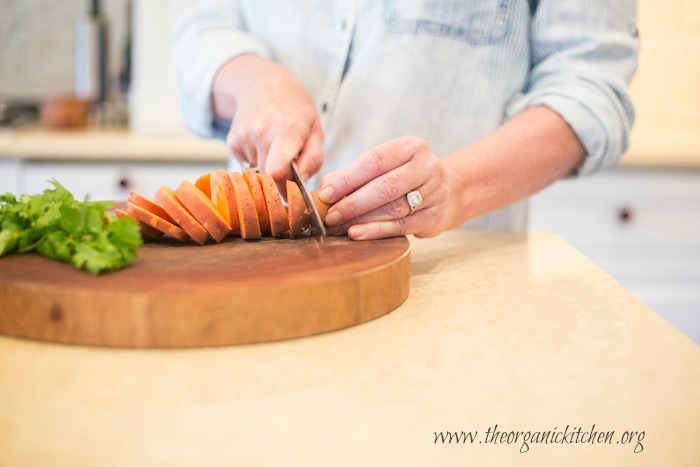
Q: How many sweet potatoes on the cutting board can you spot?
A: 1